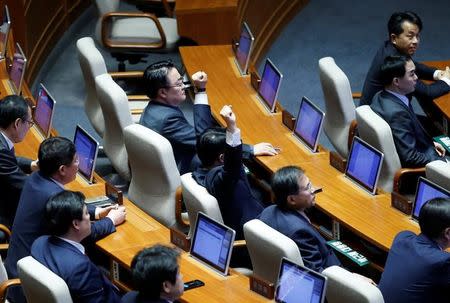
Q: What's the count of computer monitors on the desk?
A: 11